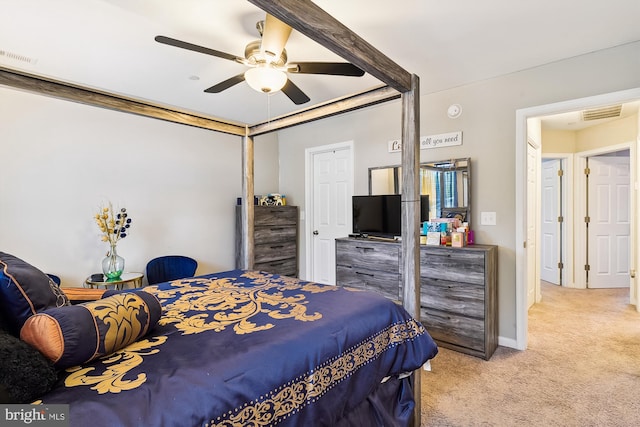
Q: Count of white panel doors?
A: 4